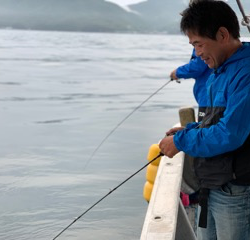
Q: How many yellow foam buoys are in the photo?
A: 3